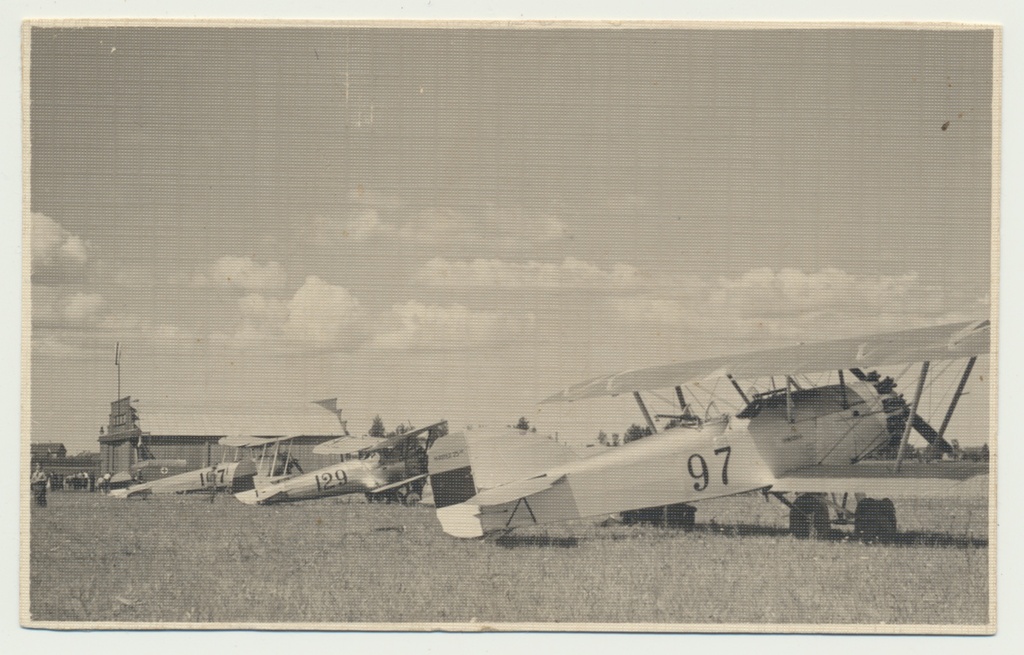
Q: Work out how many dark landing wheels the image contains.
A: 2